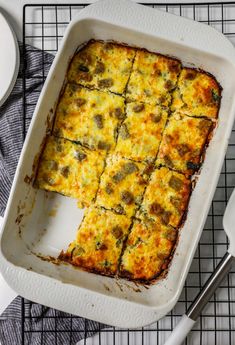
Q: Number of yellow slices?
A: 11